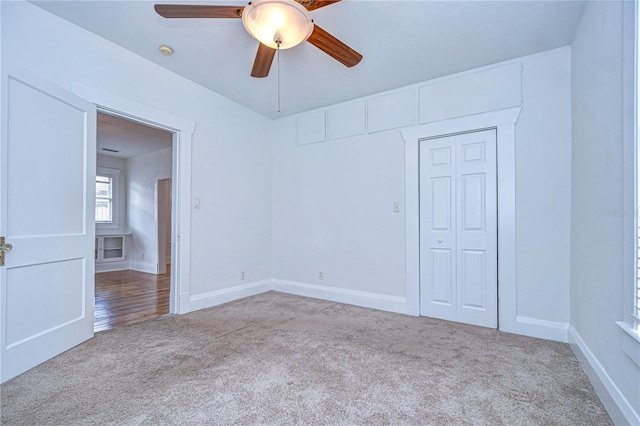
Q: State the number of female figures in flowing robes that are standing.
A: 0